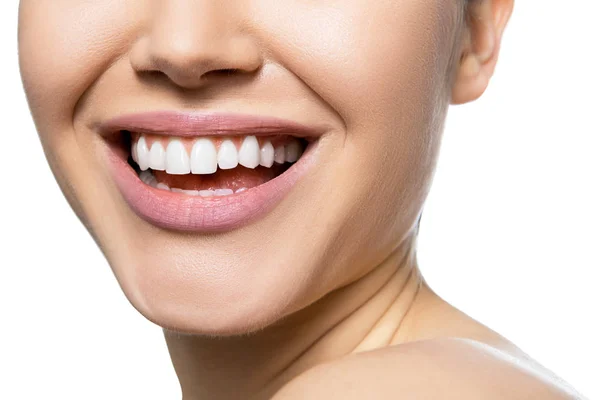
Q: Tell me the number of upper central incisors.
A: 2